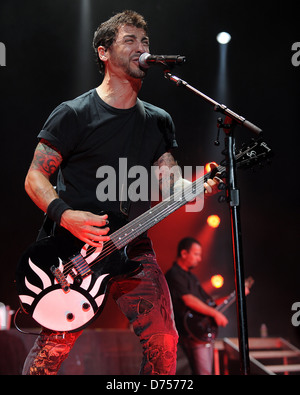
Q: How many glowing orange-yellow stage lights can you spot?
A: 3